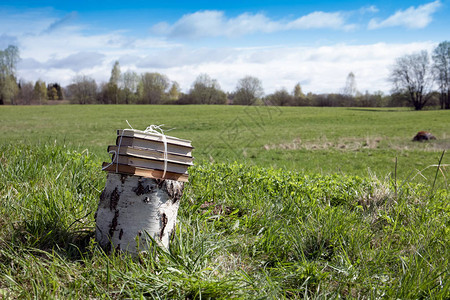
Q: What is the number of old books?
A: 5